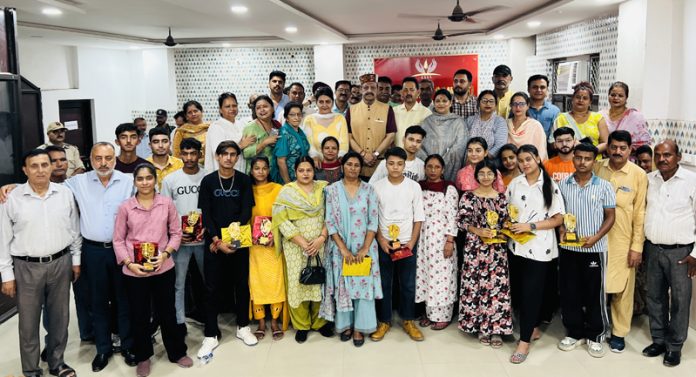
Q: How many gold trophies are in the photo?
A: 8